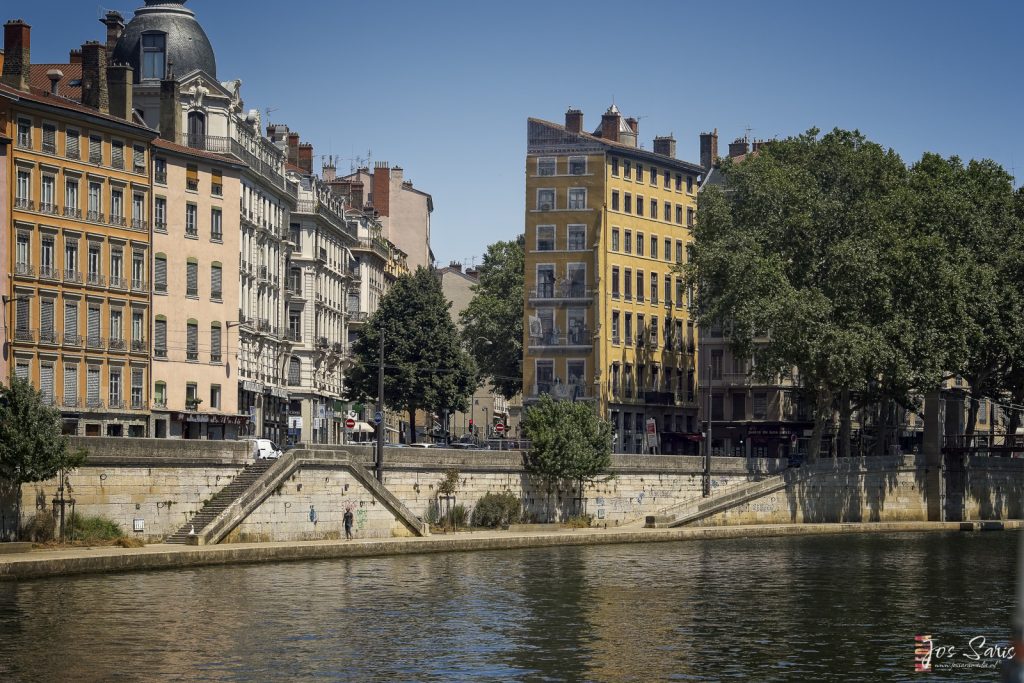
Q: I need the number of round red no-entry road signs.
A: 2